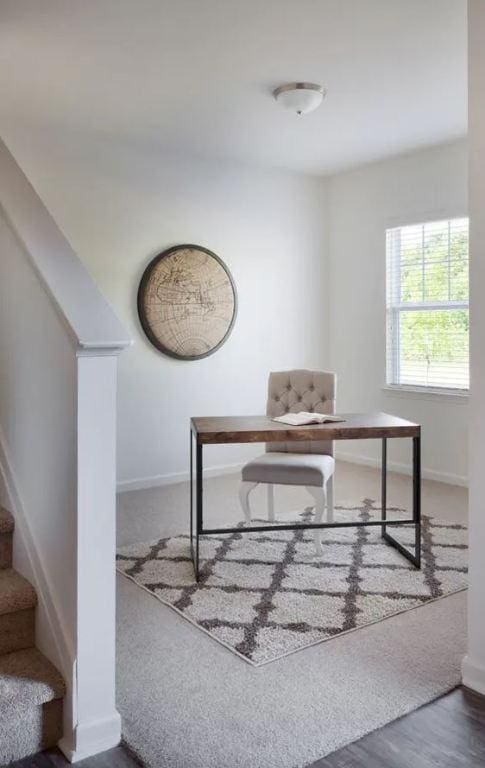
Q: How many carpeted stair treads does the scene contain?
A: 3